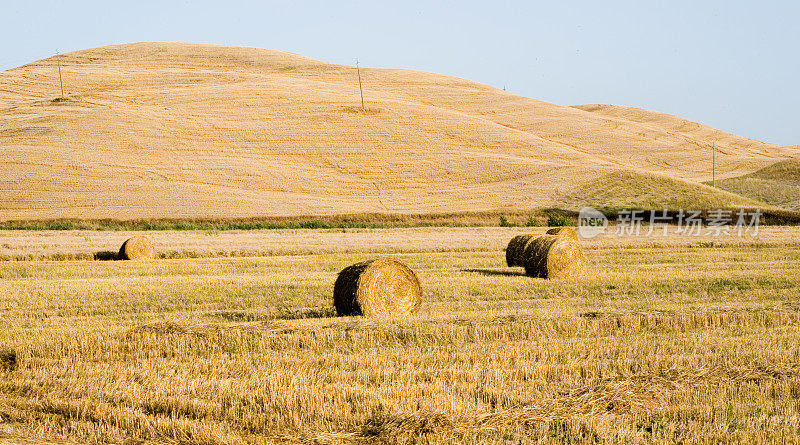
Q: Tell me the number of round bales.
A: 5